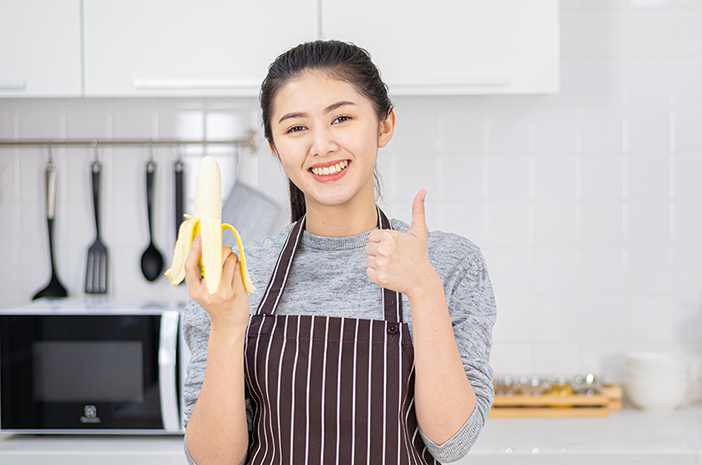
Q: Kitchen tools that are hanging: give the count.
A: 5